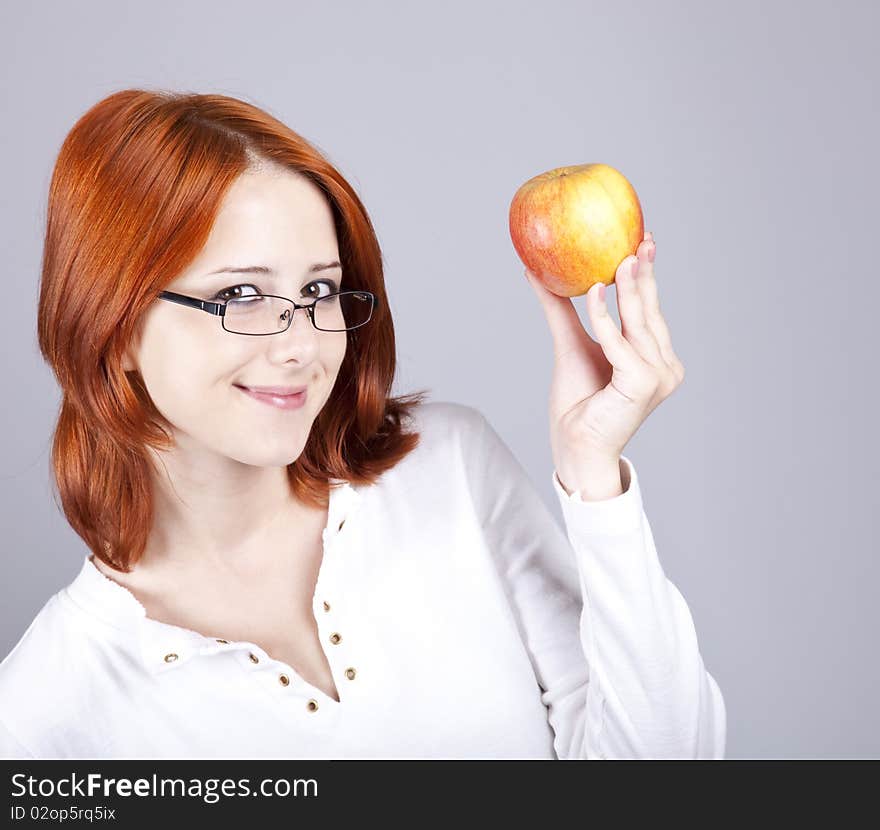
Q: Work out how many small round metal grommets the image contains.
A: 9